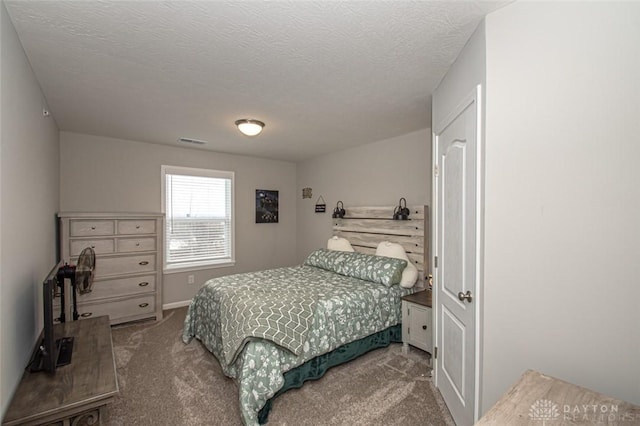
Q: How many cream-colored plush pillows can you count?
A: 2